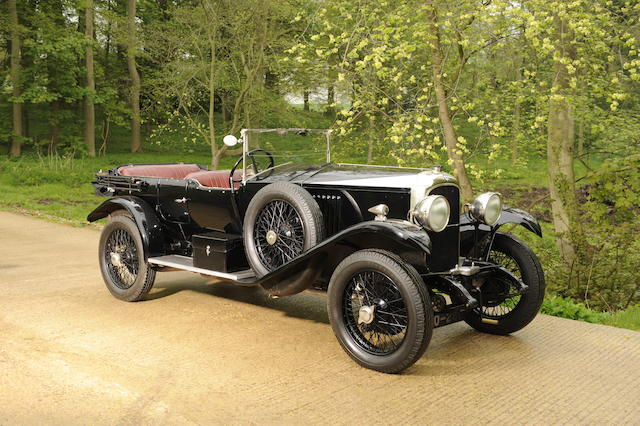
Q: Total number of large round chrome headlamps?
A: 2